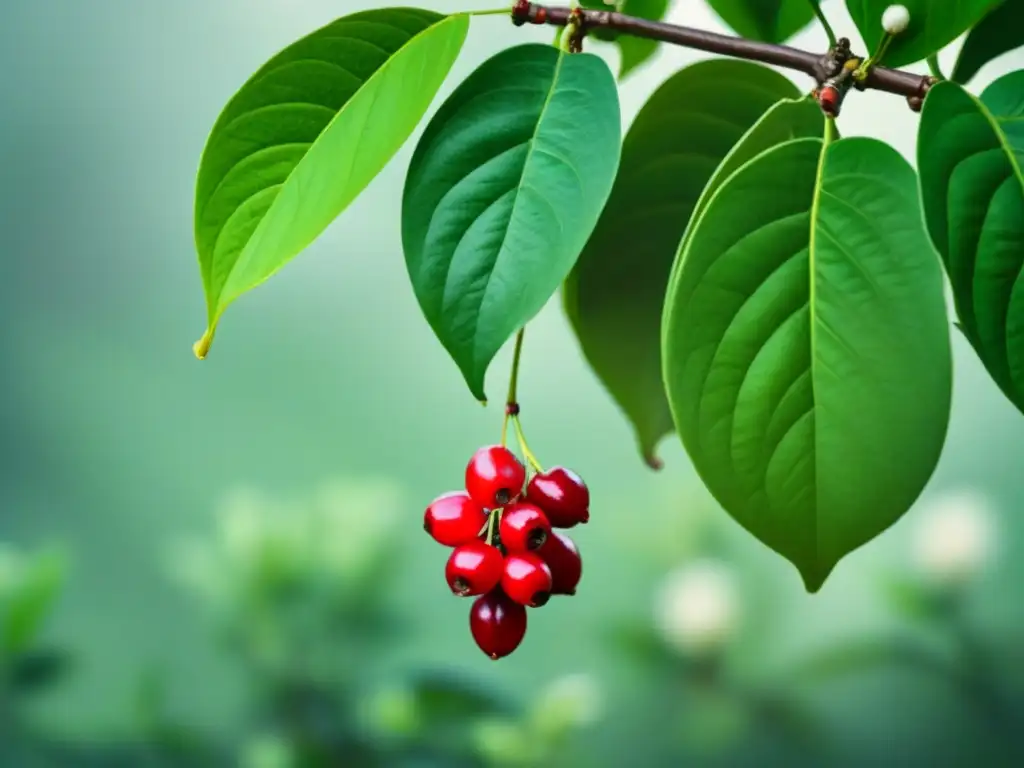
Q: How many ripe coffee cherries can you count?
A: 8